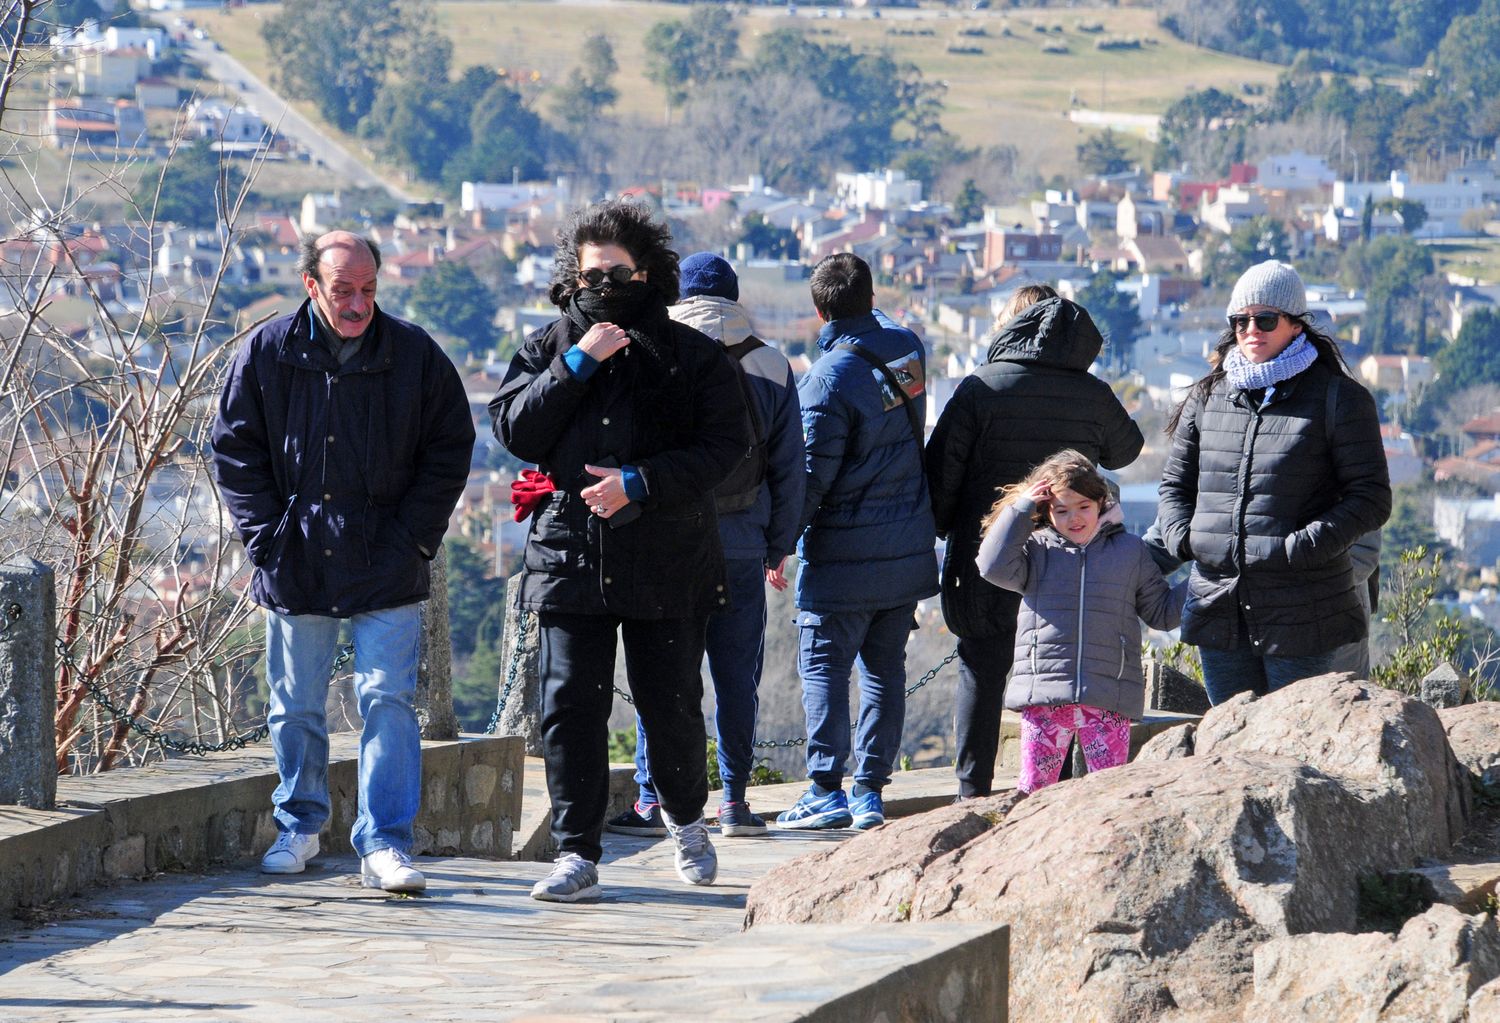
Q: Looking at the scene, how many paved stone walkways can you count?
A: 1